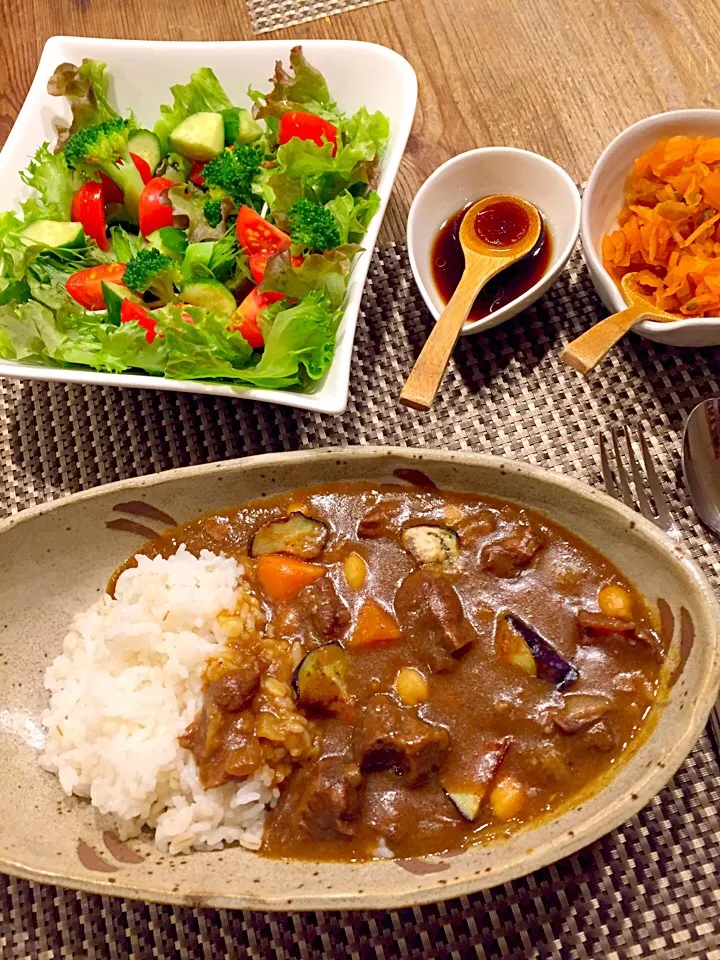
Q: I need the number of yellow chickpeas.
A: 4